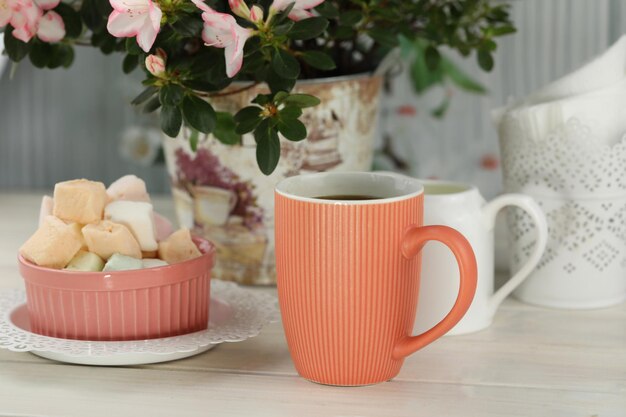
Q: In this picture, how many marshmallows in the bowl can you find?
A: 11